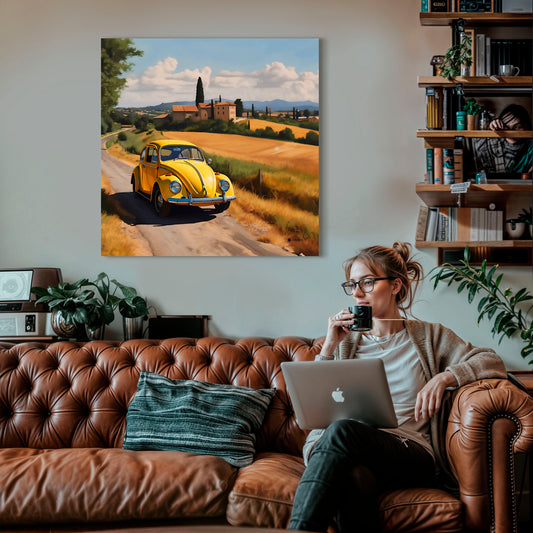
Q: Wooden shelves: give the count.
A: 5